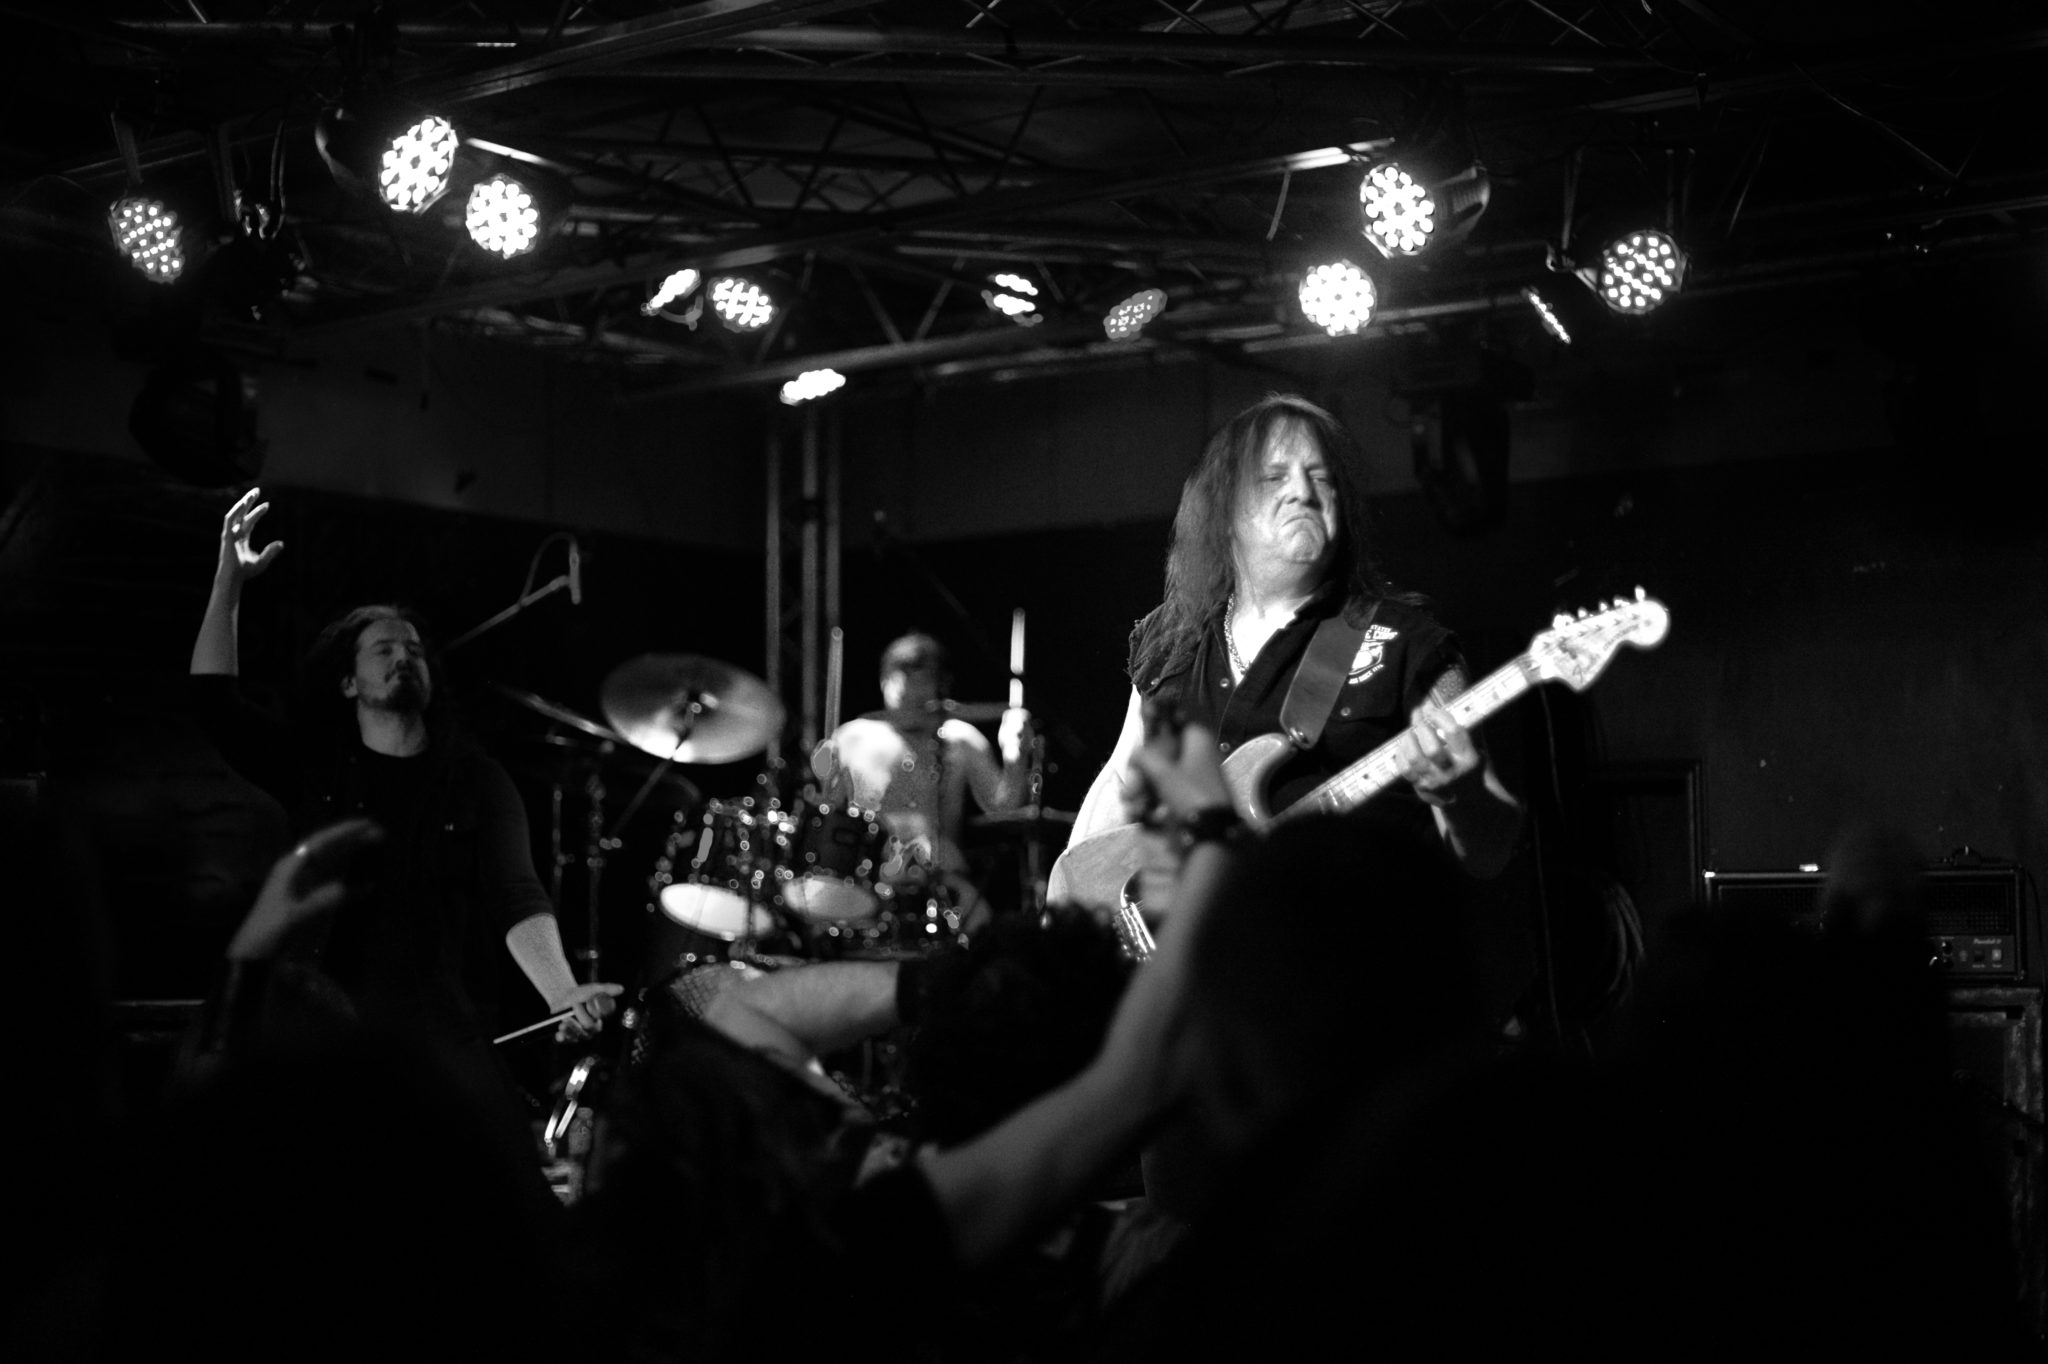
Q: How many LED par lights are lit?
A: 12